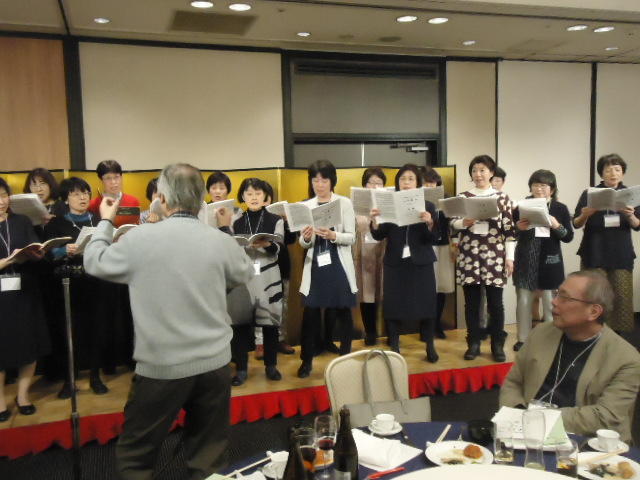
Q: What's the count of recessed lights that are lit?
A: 10